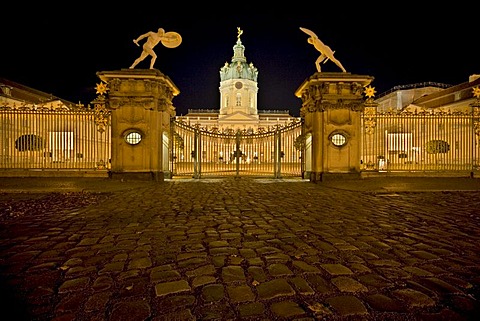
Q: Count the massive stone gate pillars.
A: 2